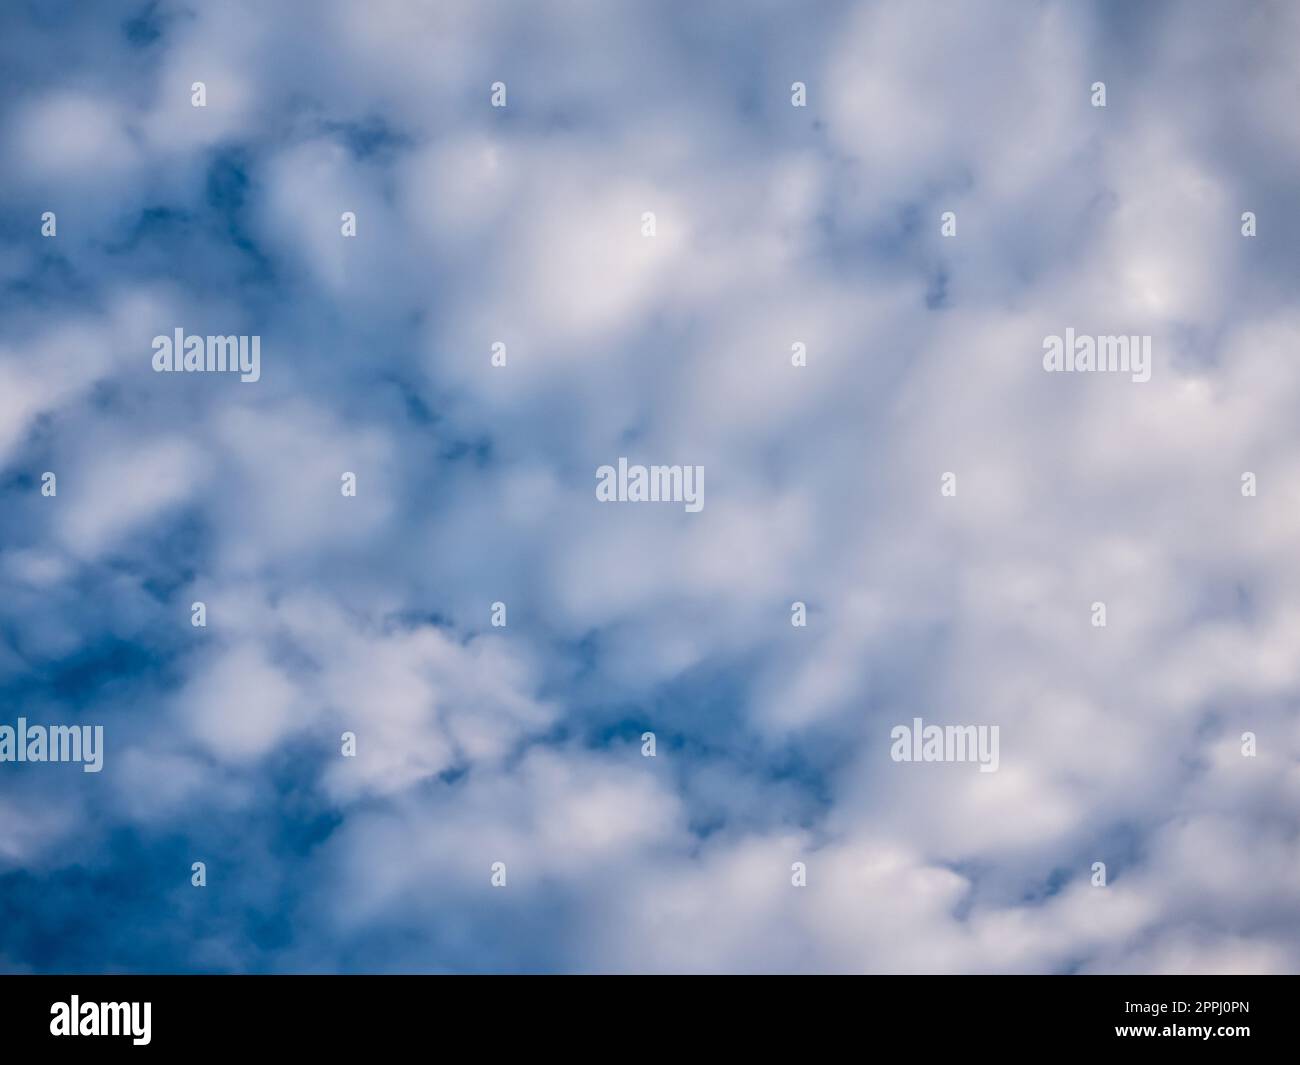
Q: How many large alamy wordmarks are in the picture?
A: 6